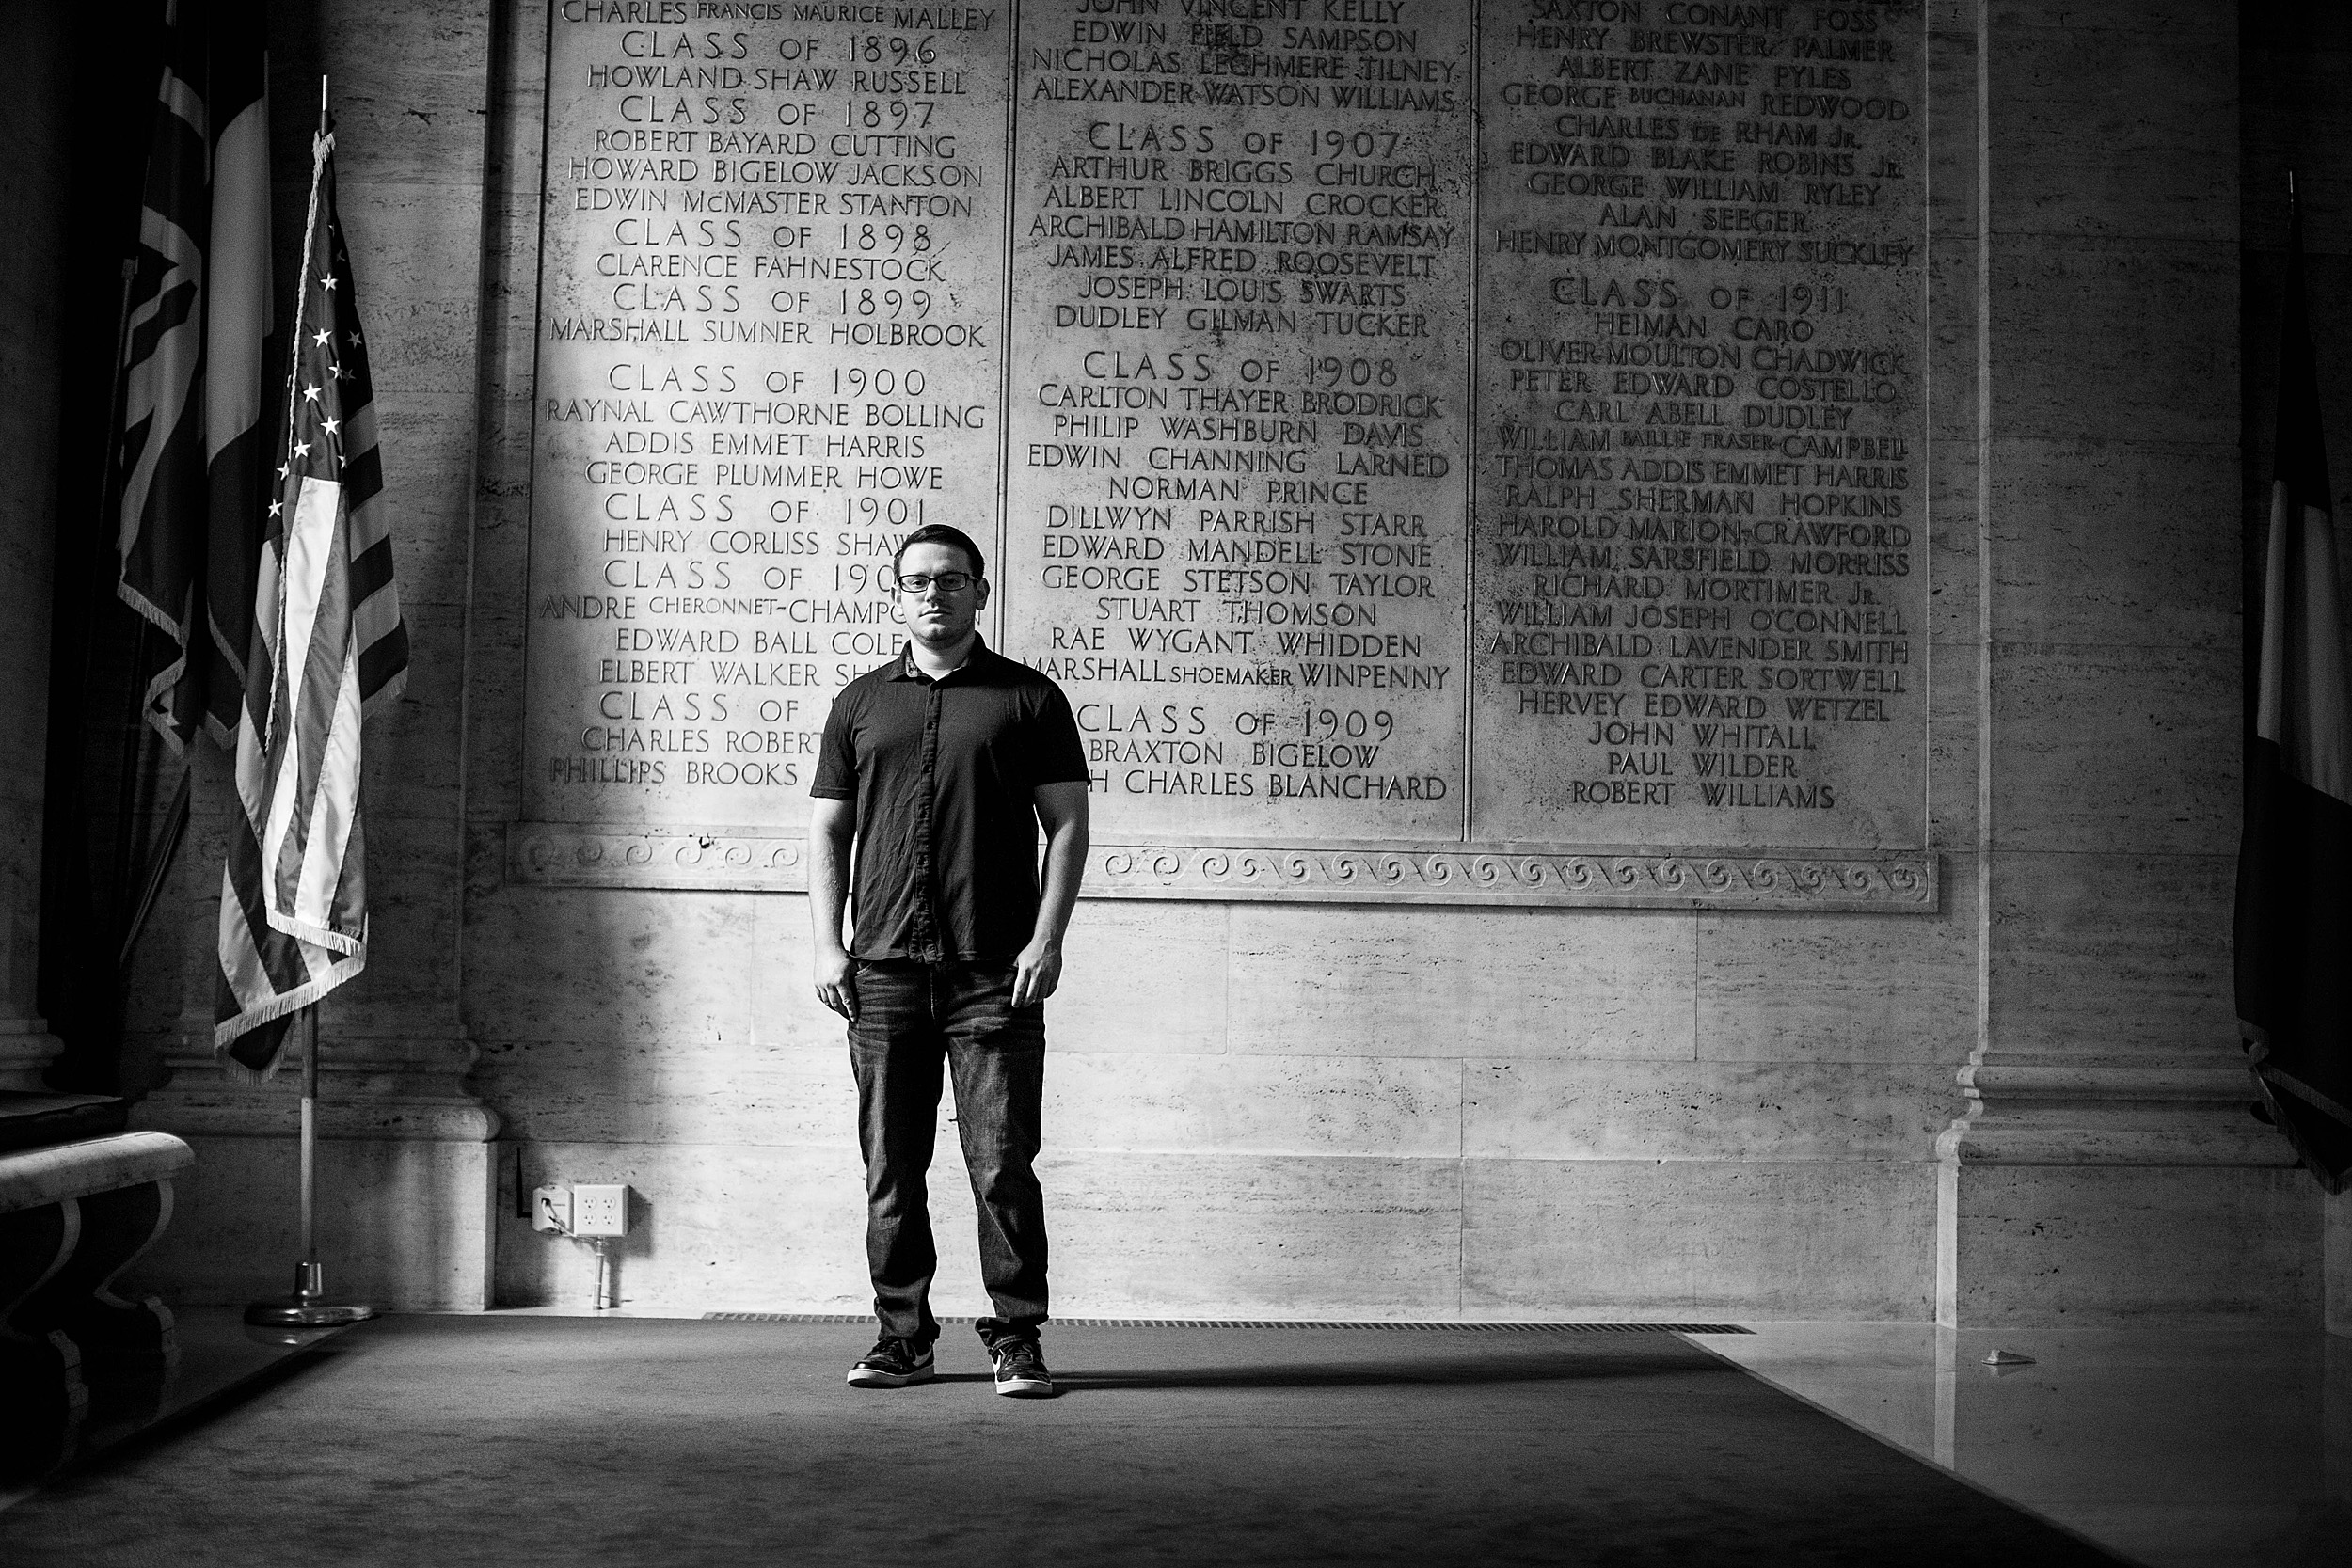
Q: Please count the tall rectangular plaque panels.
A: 3